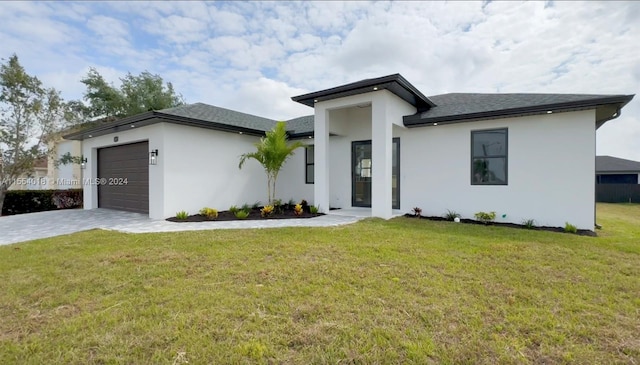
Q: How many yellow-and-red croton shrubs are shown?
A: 2